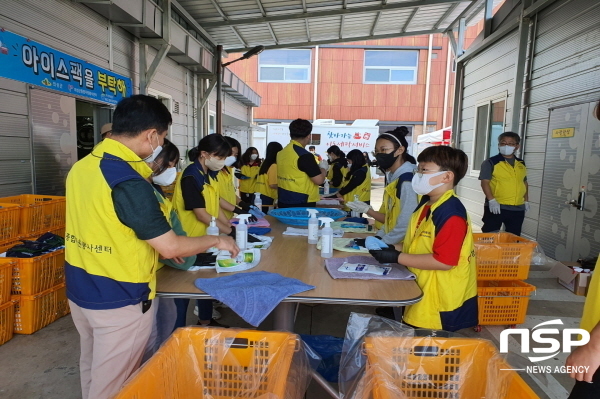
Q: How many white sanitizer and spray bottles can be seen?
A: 7